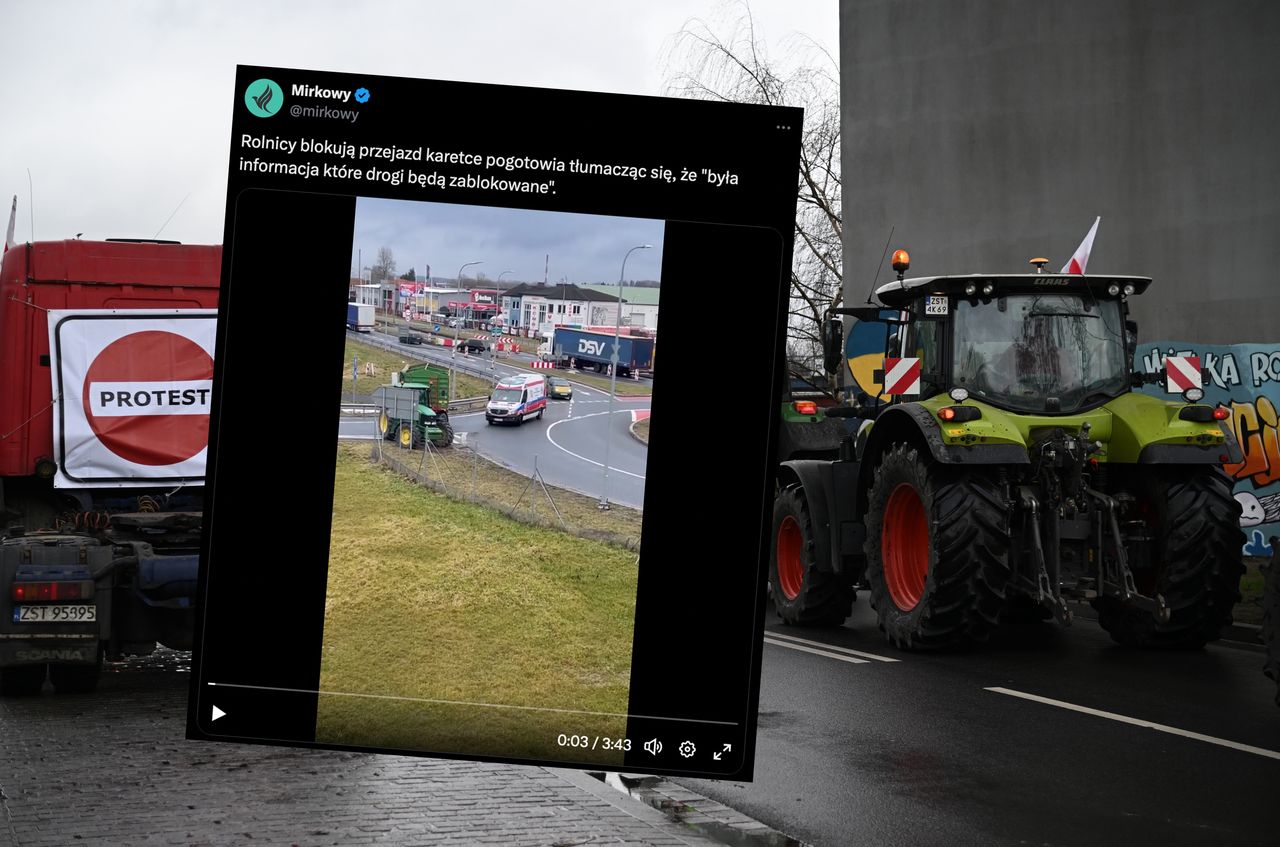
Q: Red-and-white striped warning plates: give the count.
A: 2